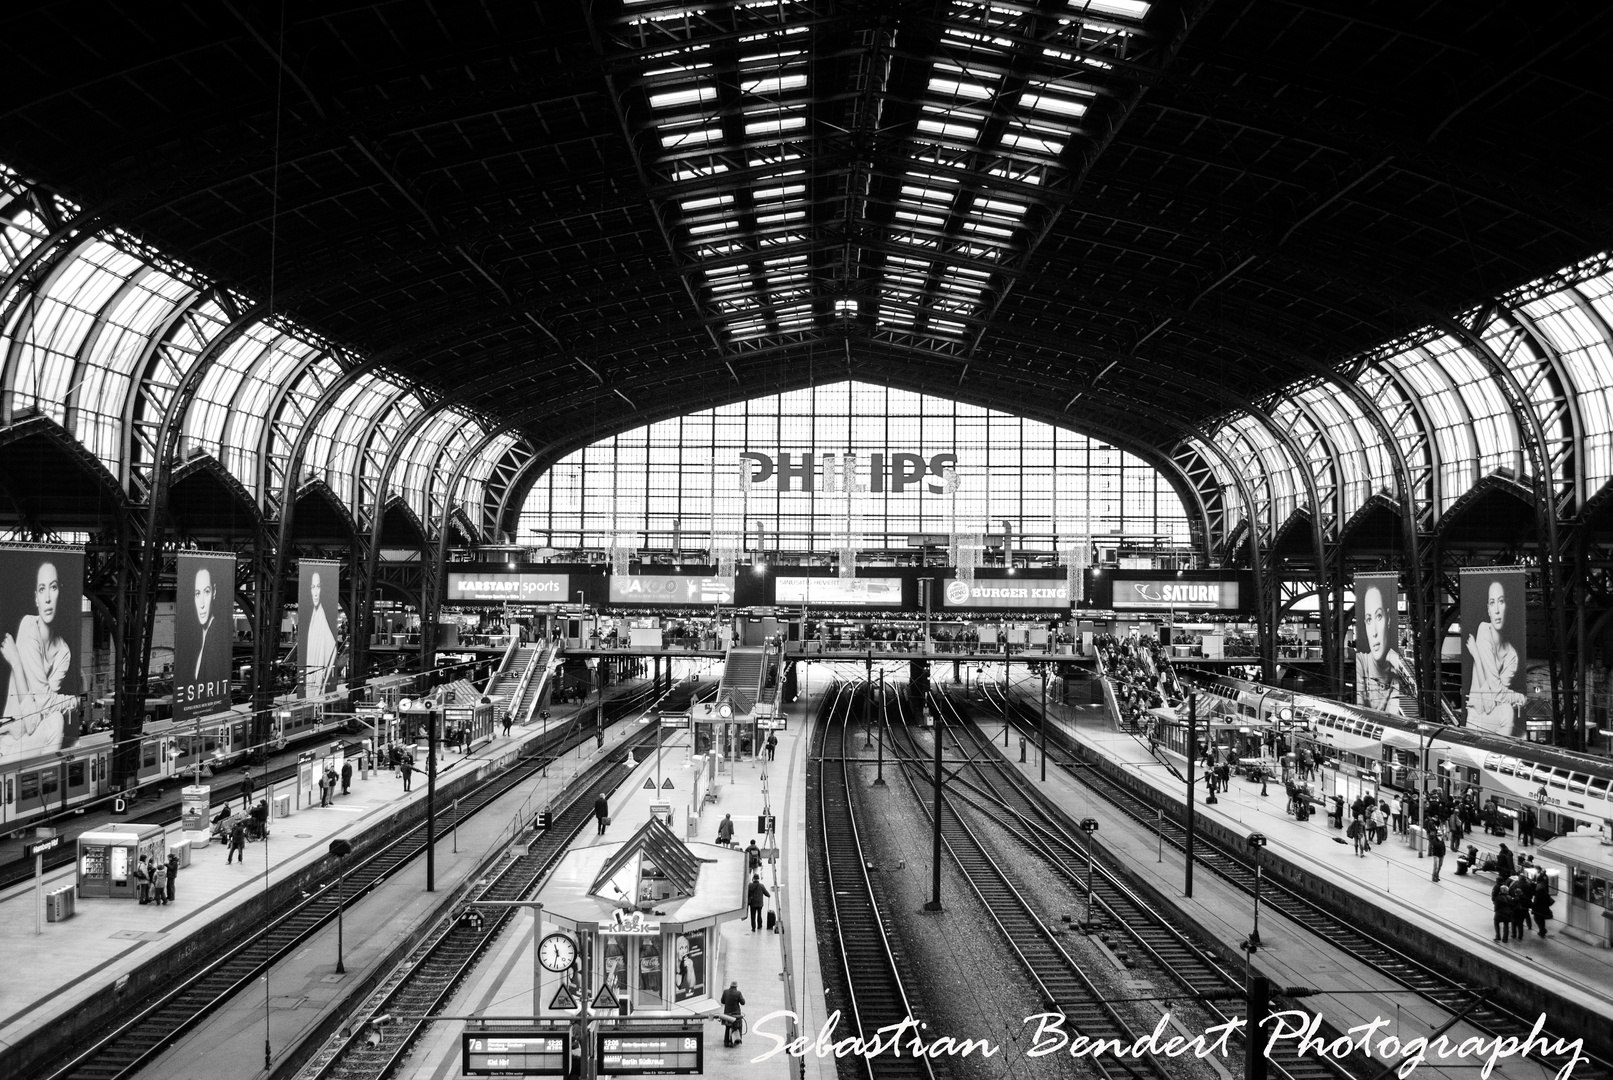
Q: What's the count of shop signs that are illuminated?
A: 5